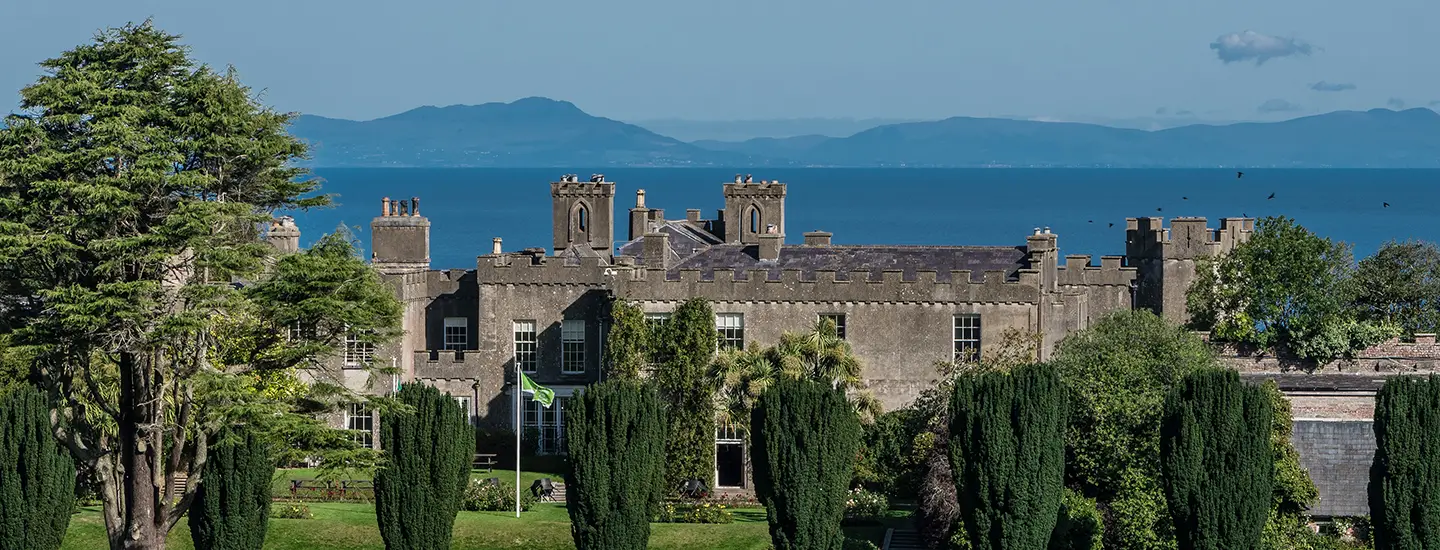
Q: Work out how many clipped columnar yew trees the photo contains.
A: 8